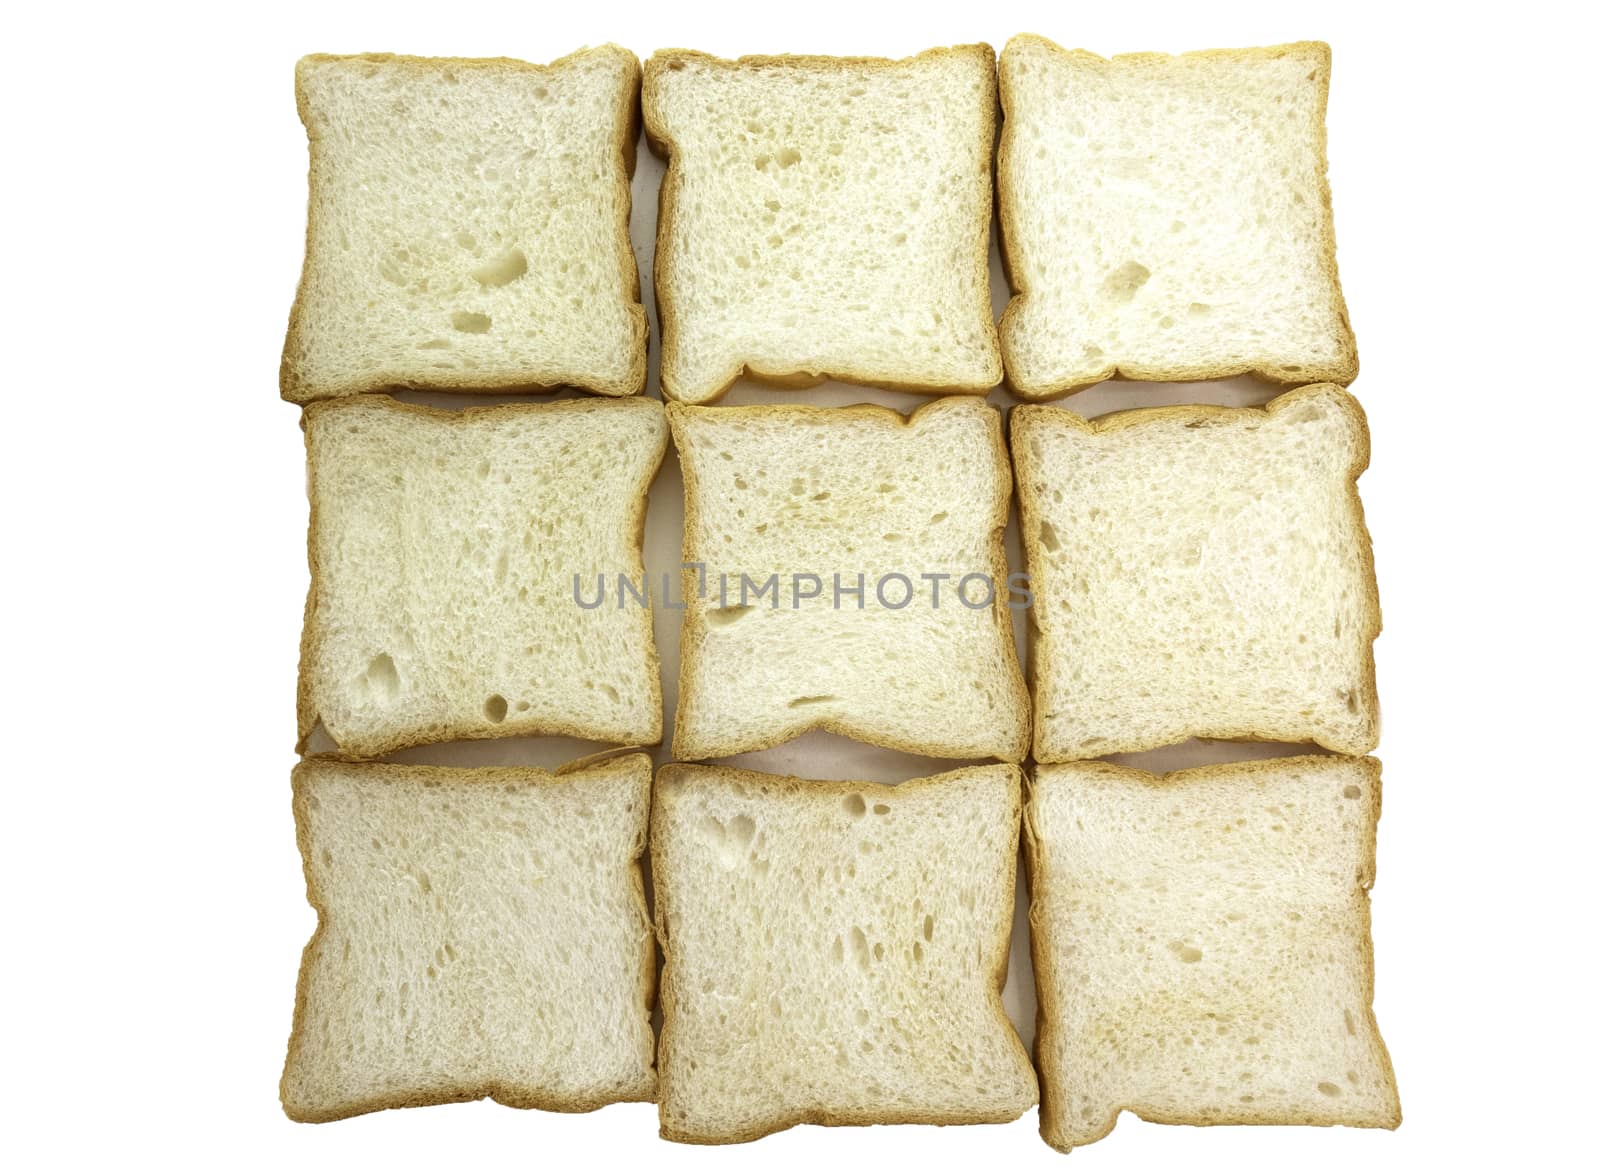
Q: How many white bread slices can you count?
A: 9